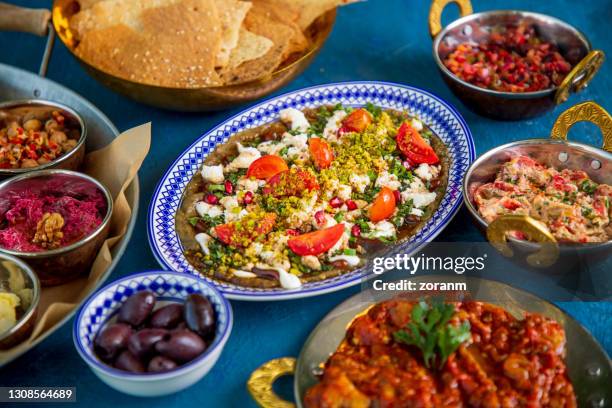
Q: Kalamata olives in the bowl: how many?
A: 8